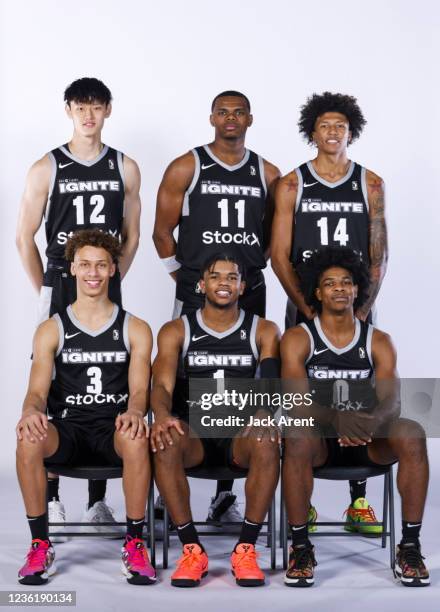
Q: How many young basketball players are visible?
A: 6